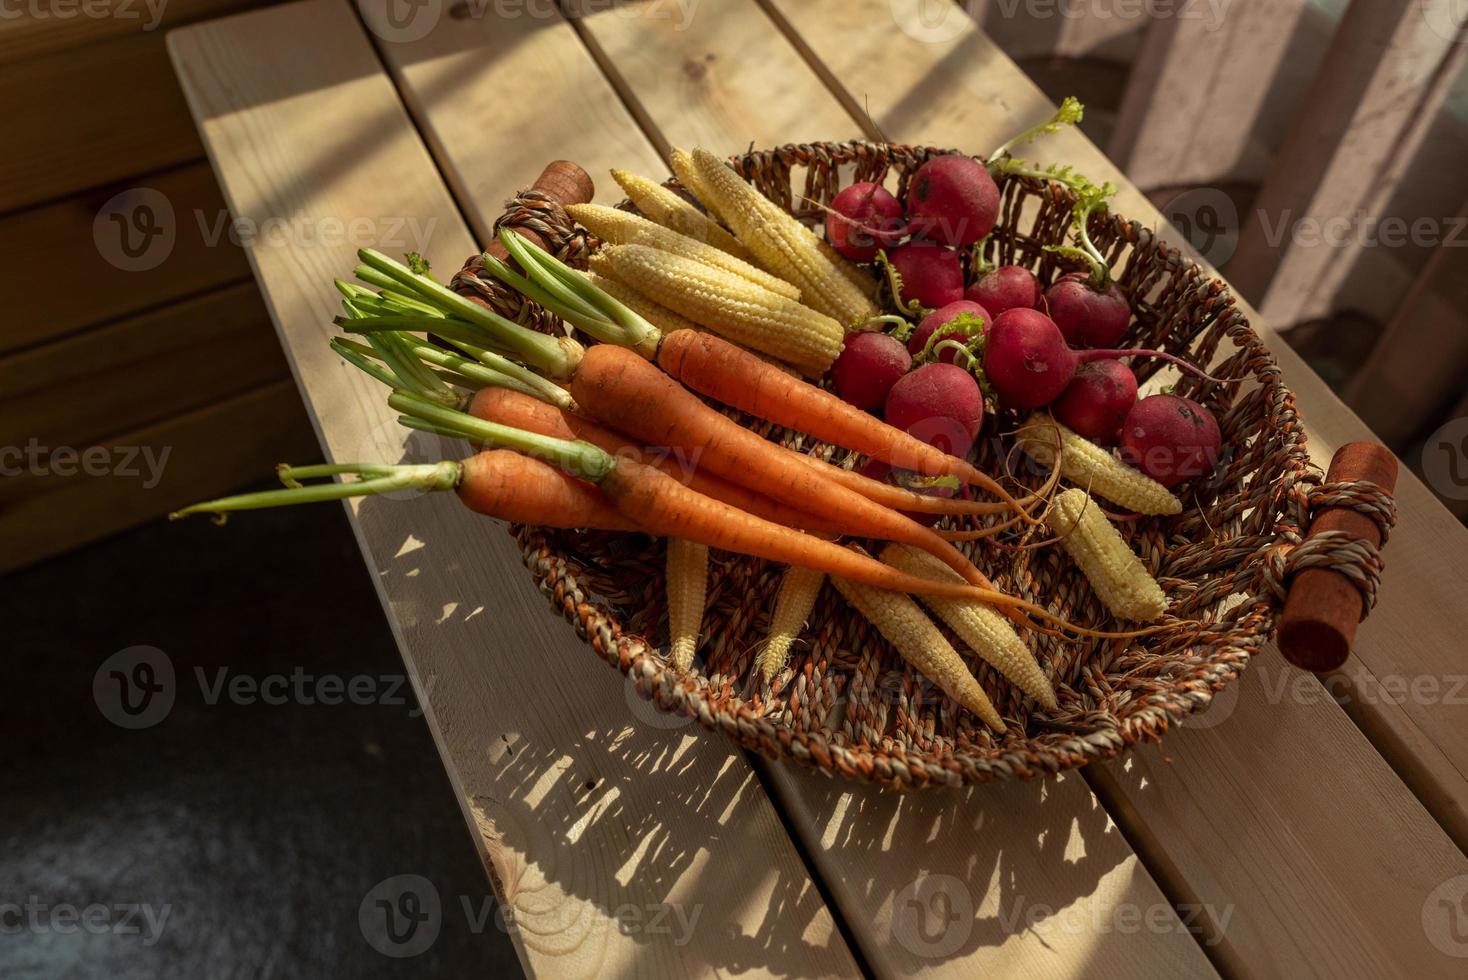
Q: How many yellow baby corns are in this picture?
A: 12